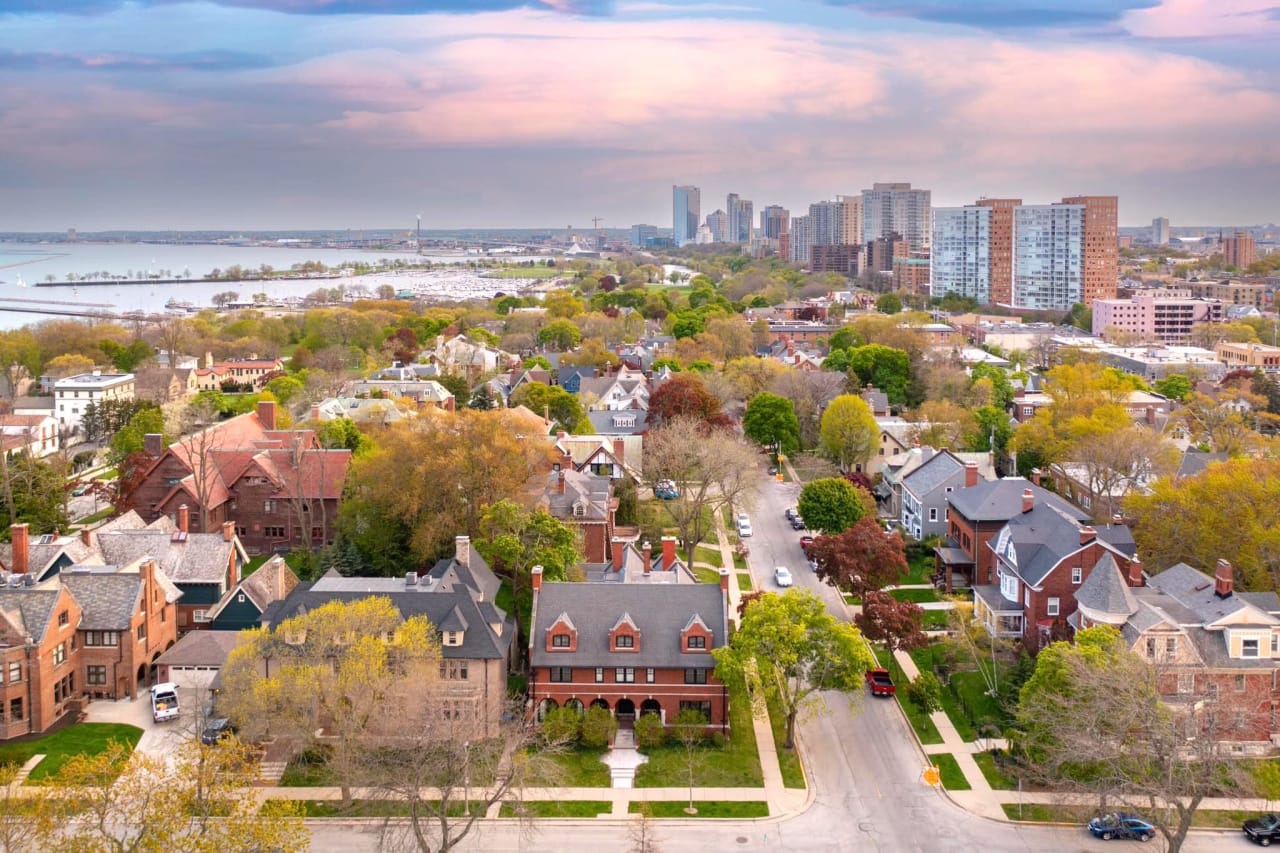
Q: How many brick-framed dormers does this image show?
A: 3